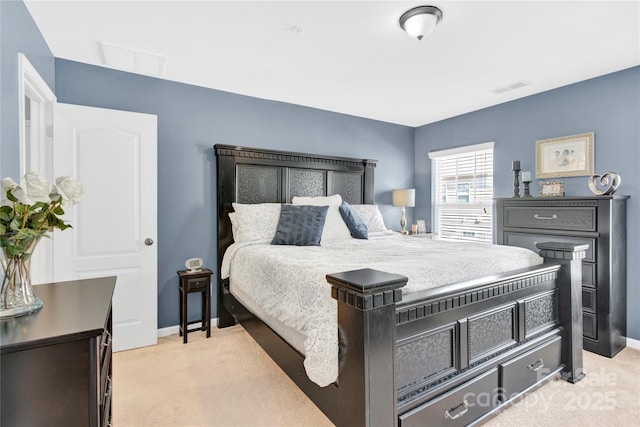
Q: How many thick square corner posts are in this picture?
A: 2